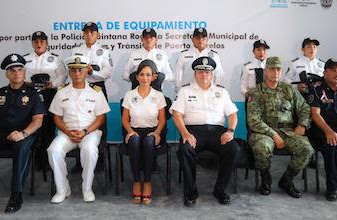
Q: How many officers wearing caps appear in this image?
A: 11